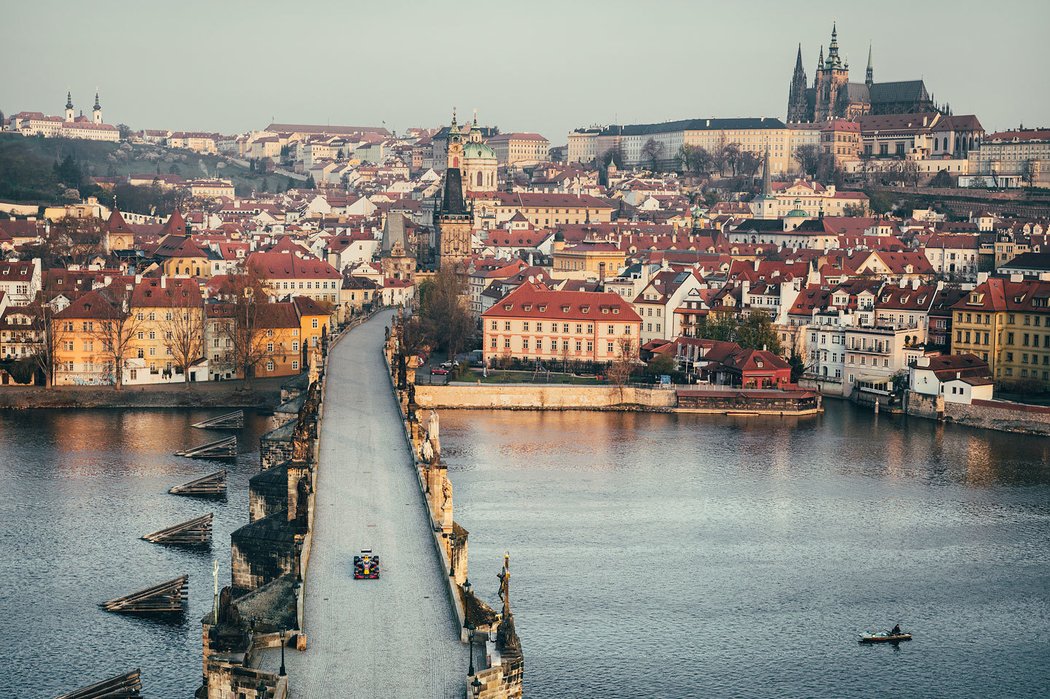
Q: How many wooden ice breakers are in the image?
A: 6